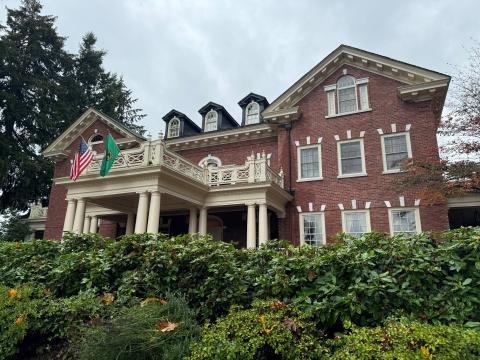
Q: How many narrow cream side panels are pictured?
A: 2